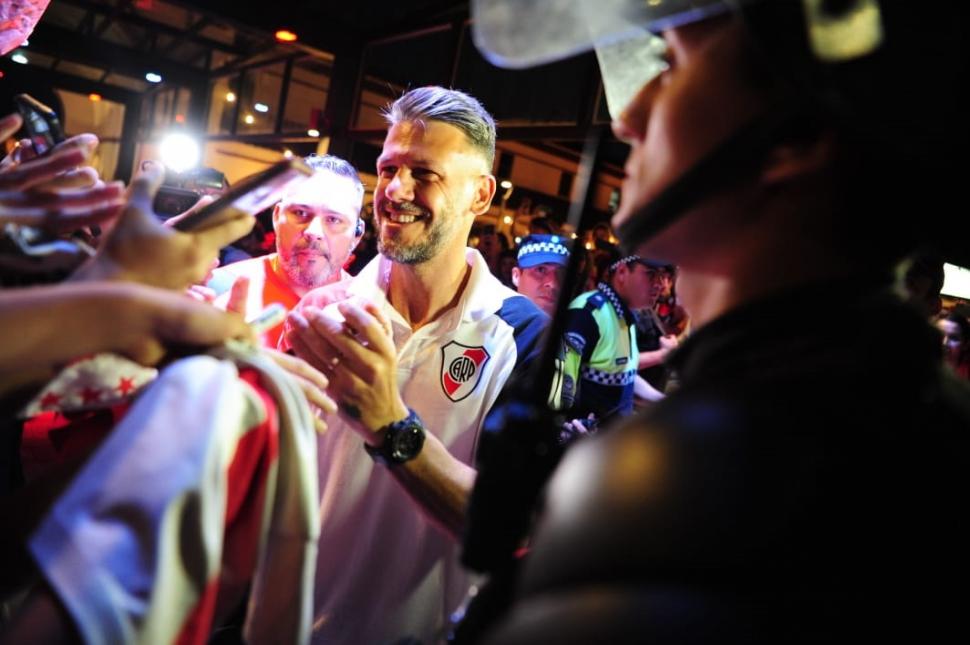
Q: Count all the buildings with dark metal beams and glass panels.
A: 1